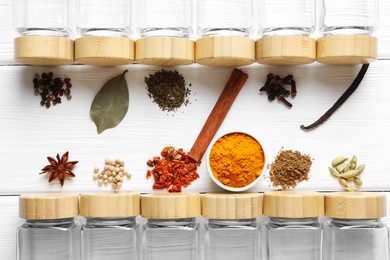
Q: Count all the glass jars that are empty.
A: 12